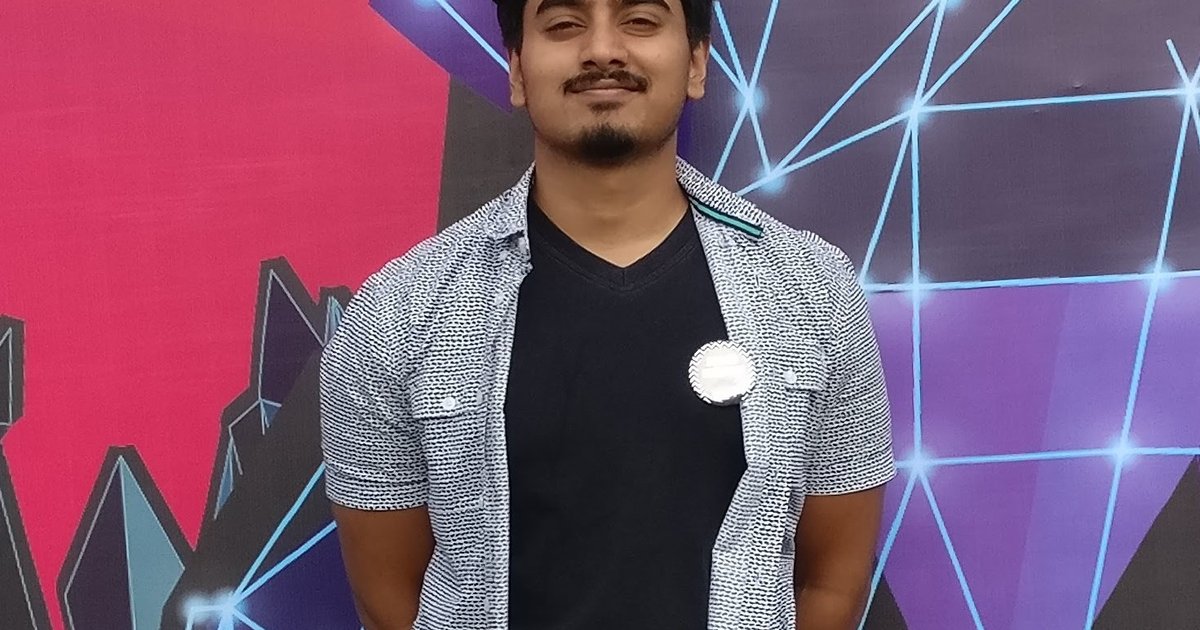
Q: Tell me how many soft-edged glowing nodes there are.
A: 12